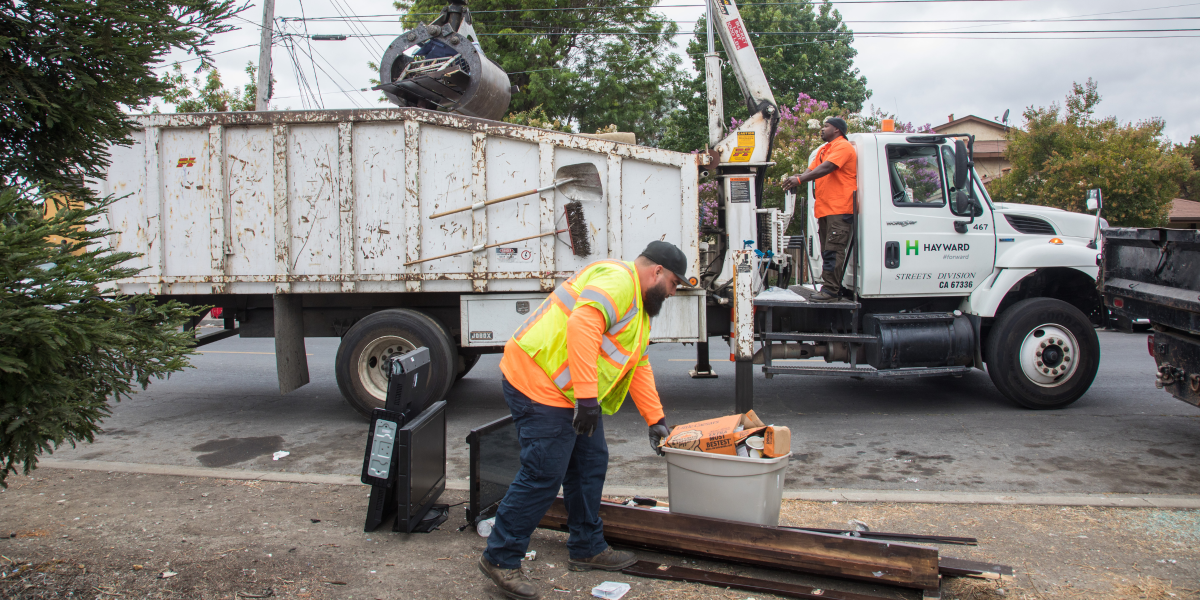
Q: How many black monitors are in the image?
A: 3